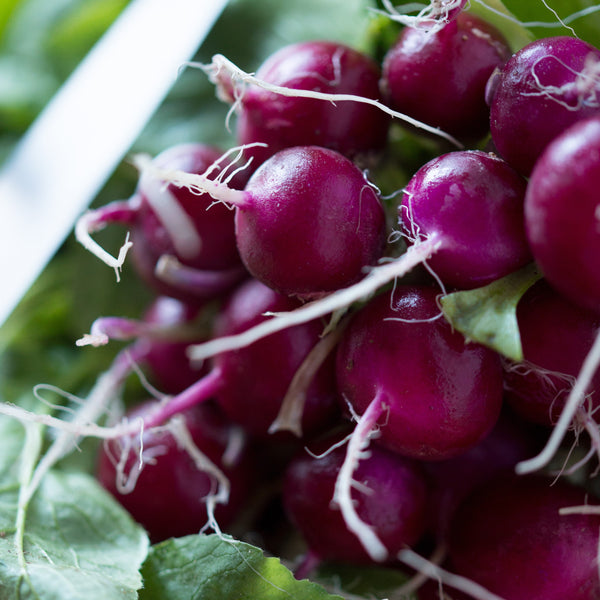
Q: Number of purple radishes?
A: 15